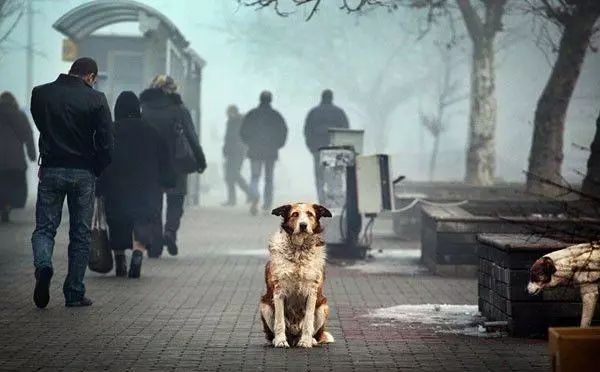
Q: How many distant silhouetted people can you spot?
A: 3